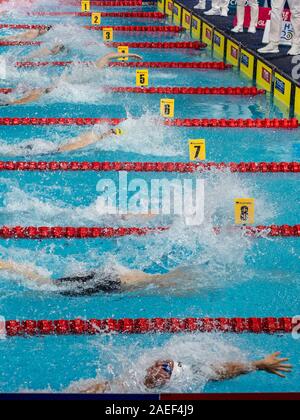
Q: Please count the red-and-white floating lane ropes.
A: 10